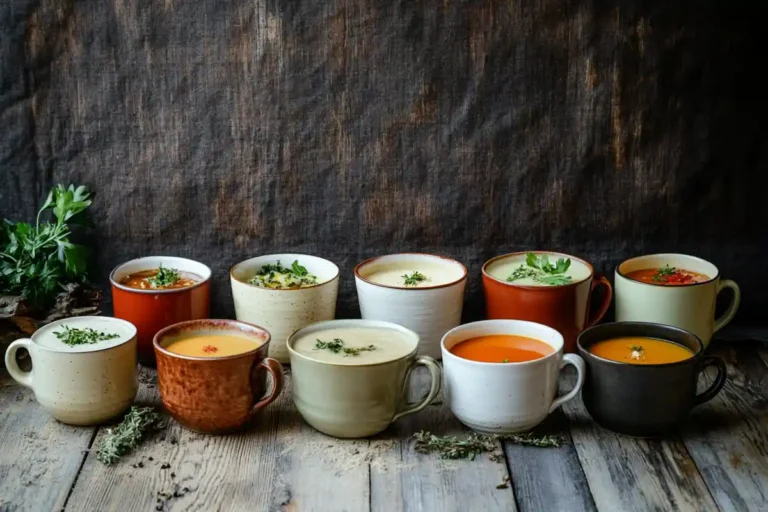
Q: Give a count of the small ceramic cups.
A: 10